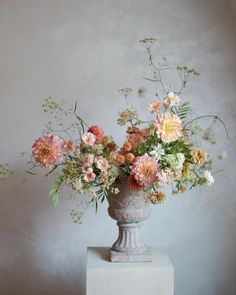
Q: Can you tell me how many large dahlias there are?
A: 3